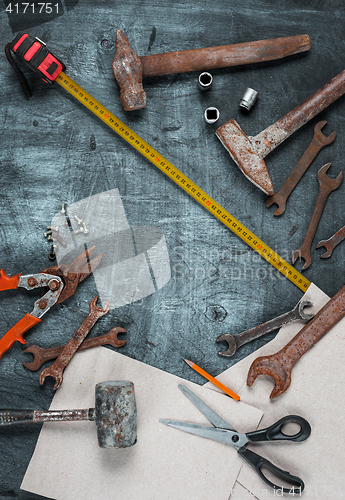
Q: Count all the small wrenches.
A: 6